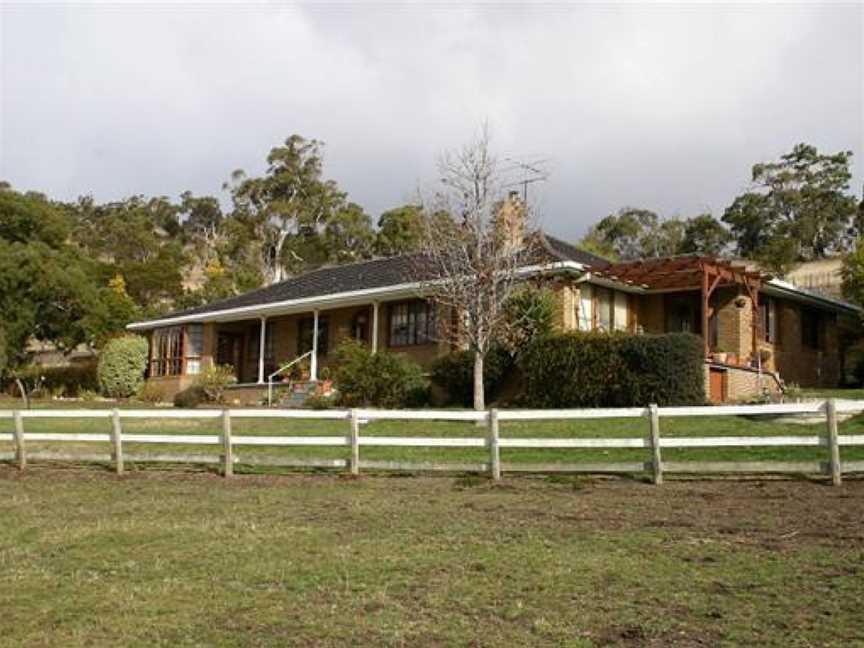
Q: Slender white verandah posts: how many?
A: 3